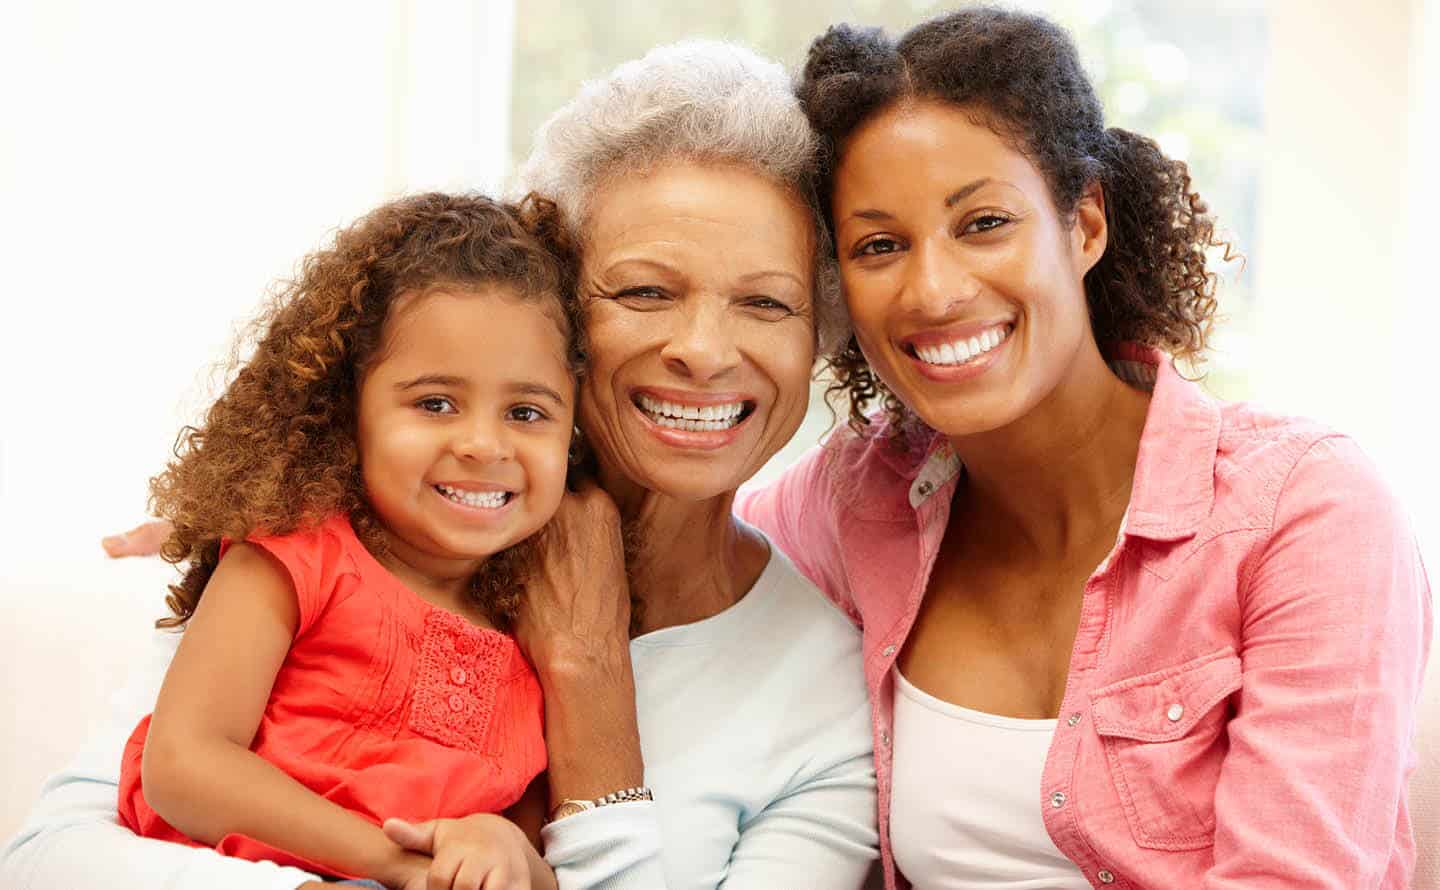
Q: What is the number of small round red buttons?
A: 3